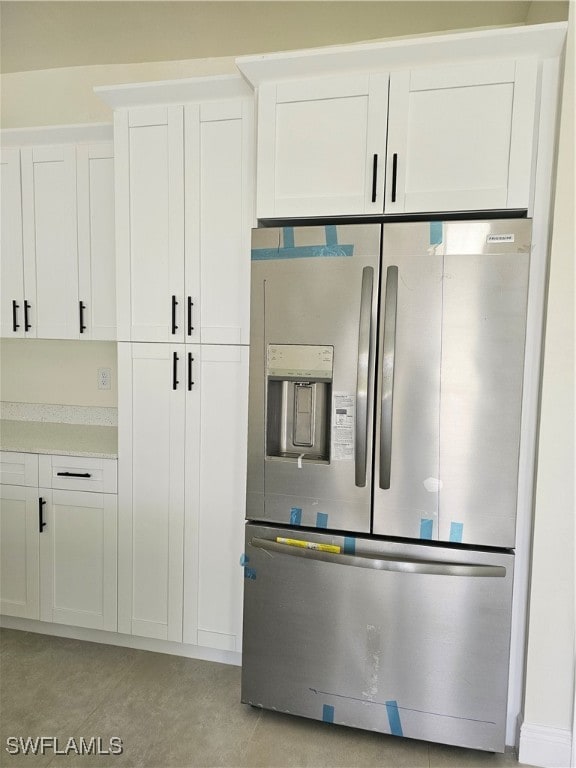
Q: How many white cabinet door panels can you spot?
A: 11